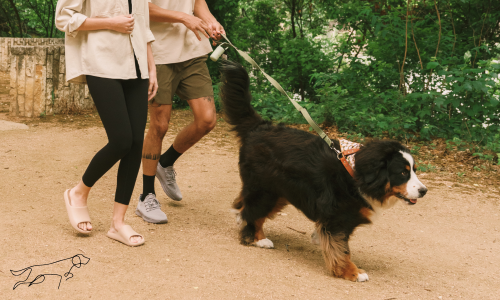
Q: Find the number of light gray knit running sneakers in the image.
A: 2